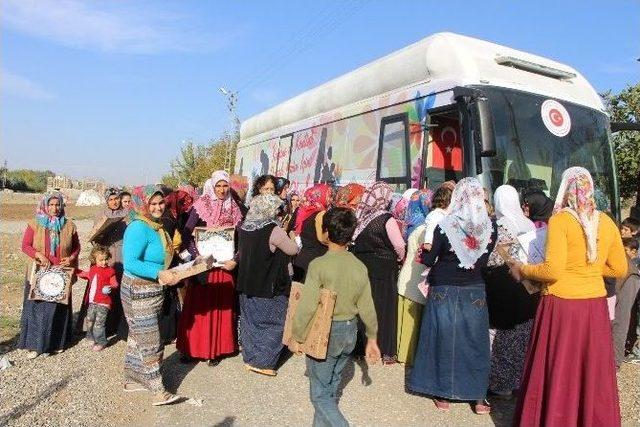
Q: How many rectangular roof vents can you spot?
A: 1